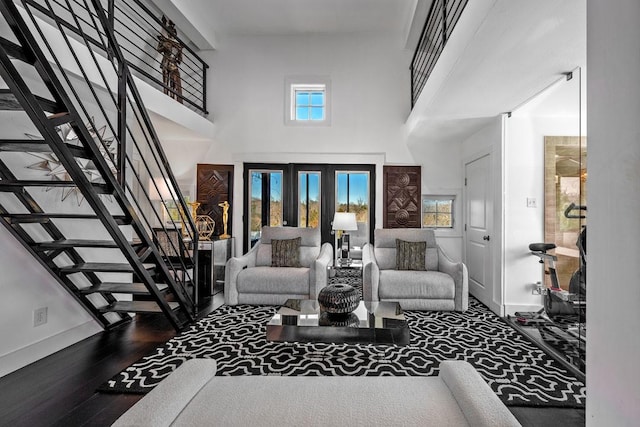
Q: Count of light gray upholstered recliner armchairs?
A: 2